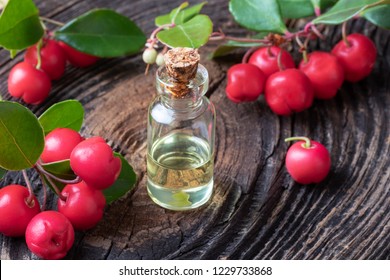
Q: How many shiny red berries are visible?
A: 14